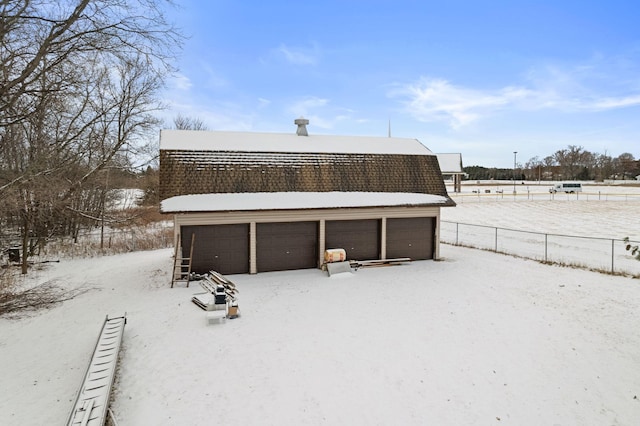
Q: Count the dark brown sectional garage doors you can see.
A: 4